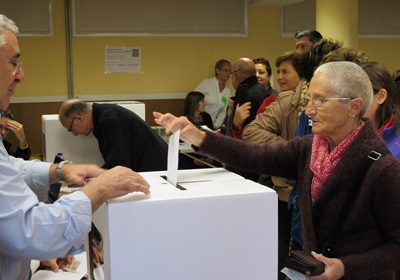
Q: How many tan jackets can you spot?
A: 1